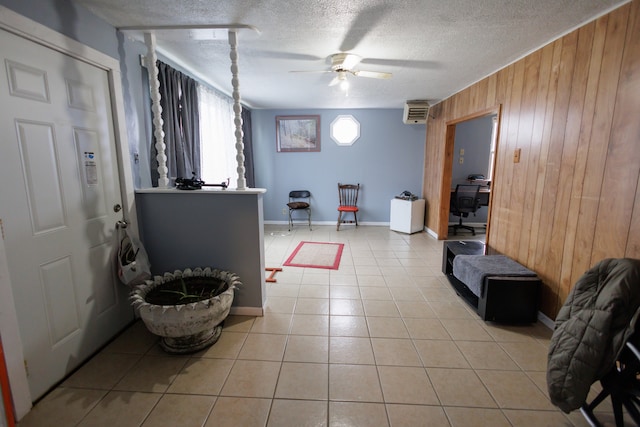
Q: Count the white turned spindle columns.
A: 2